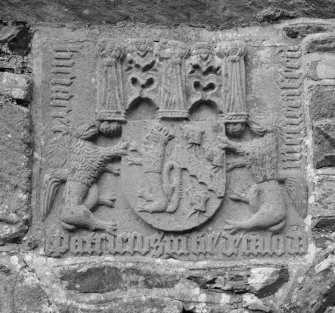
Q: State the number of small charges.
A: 3